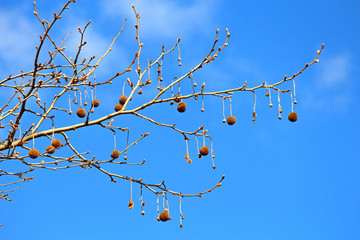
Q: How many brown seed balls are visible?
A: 14